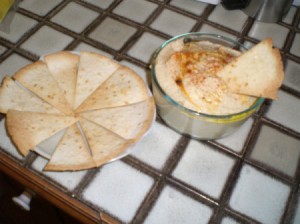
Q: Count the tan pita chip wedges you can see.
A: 10